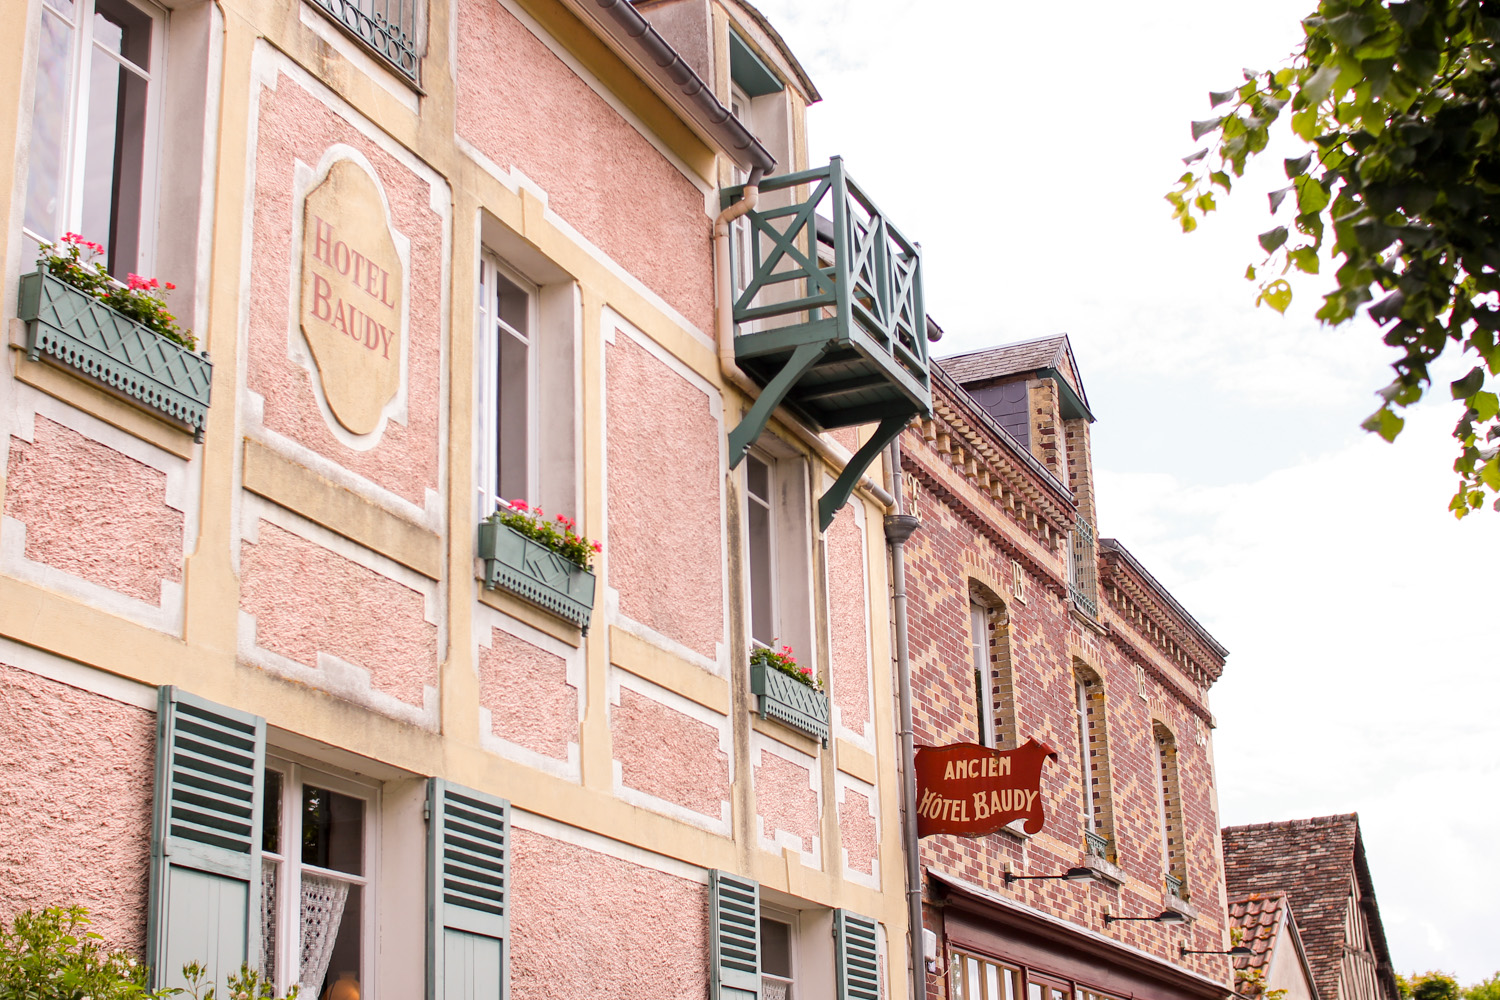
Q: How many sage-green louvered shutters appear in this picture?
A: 4